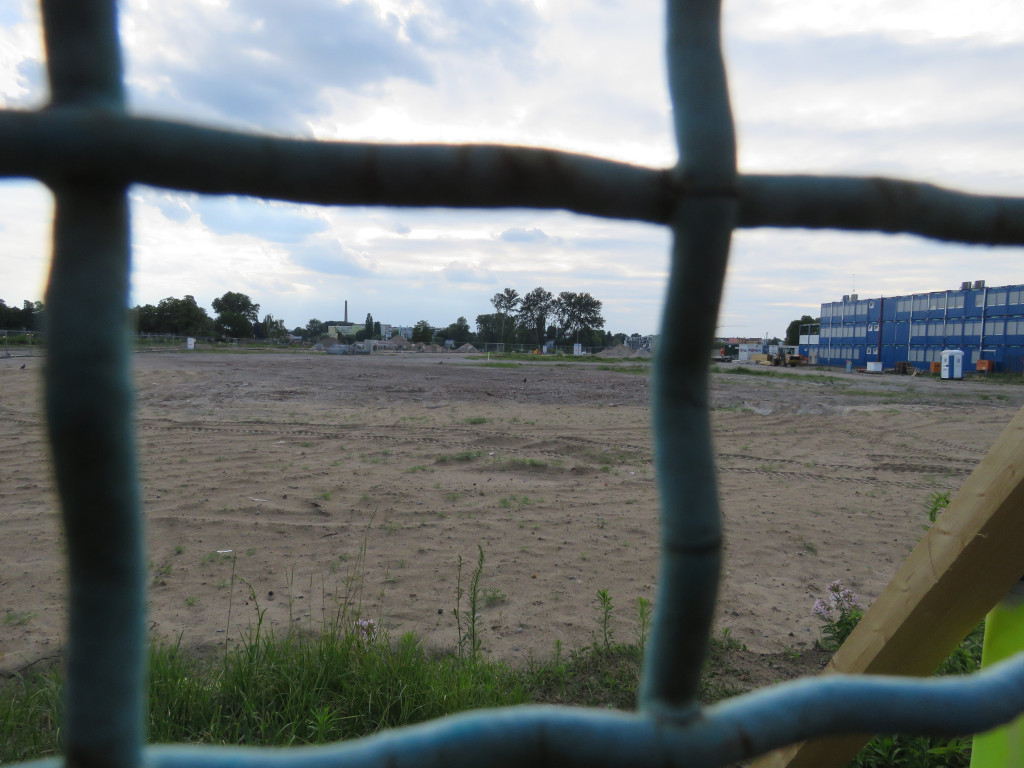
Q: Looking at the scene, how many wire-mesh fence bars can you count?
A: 4